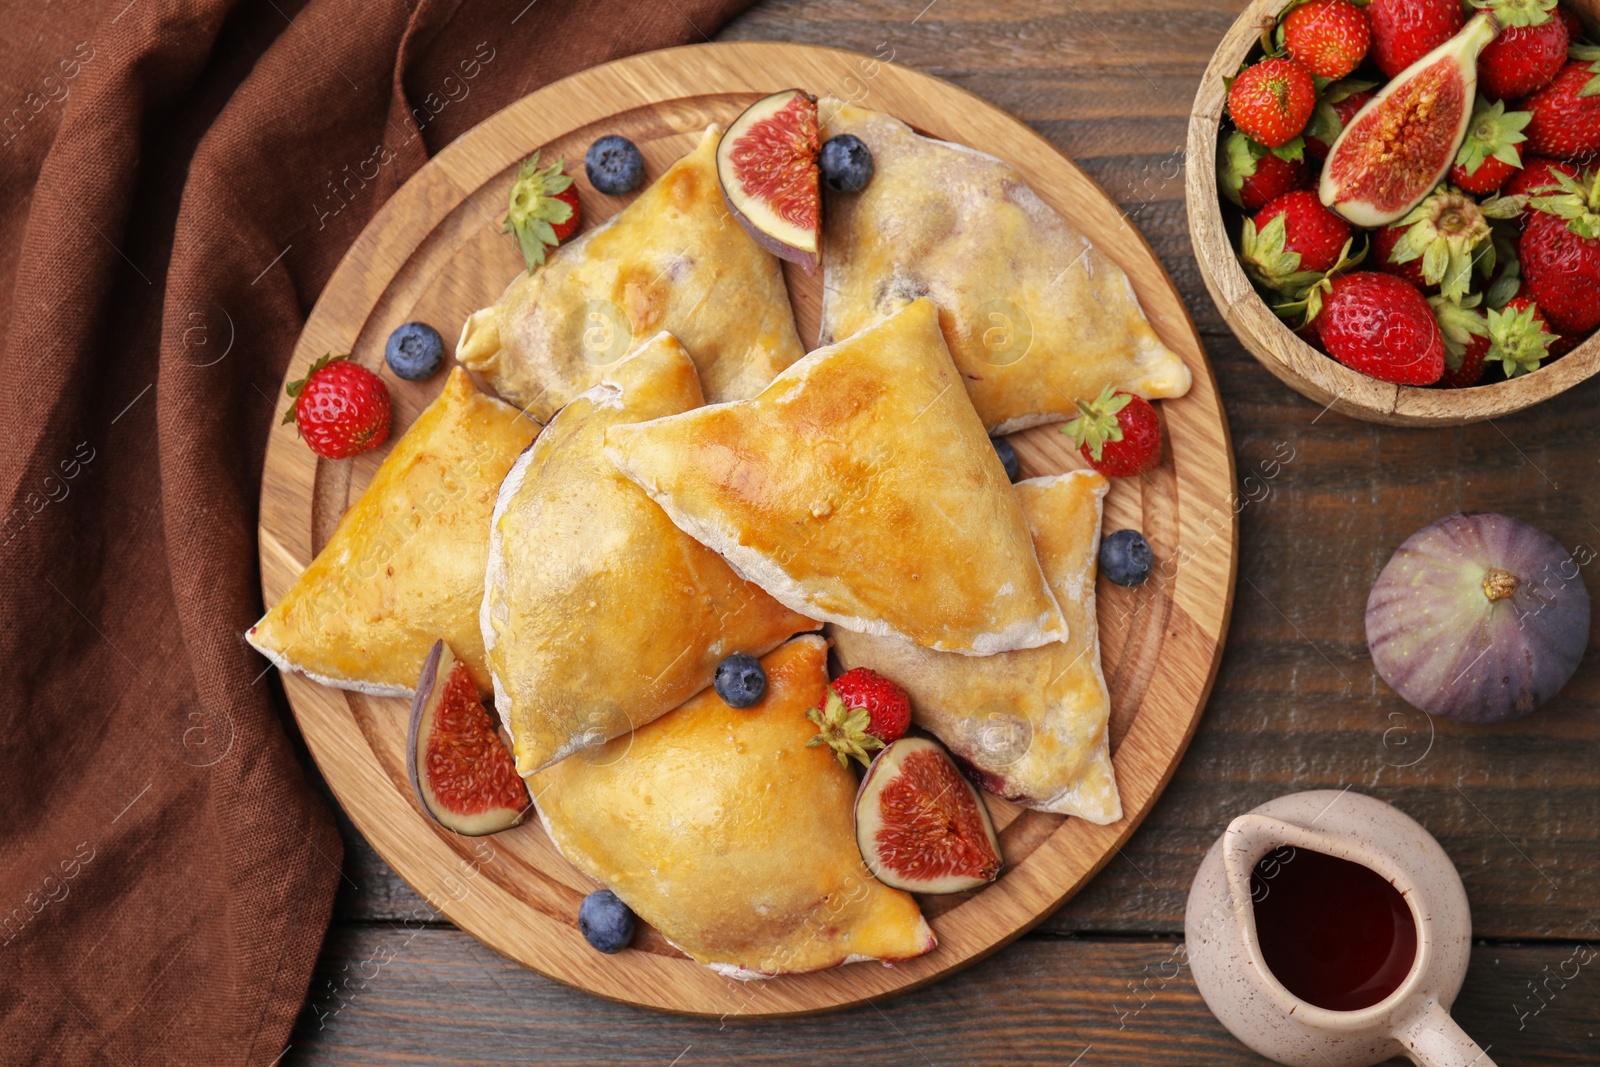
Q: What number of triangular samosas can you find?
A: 7